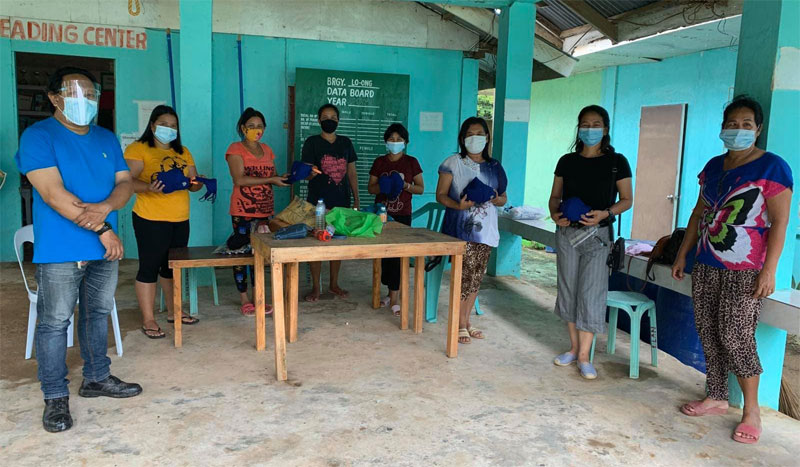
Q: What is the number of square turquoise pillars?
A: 3